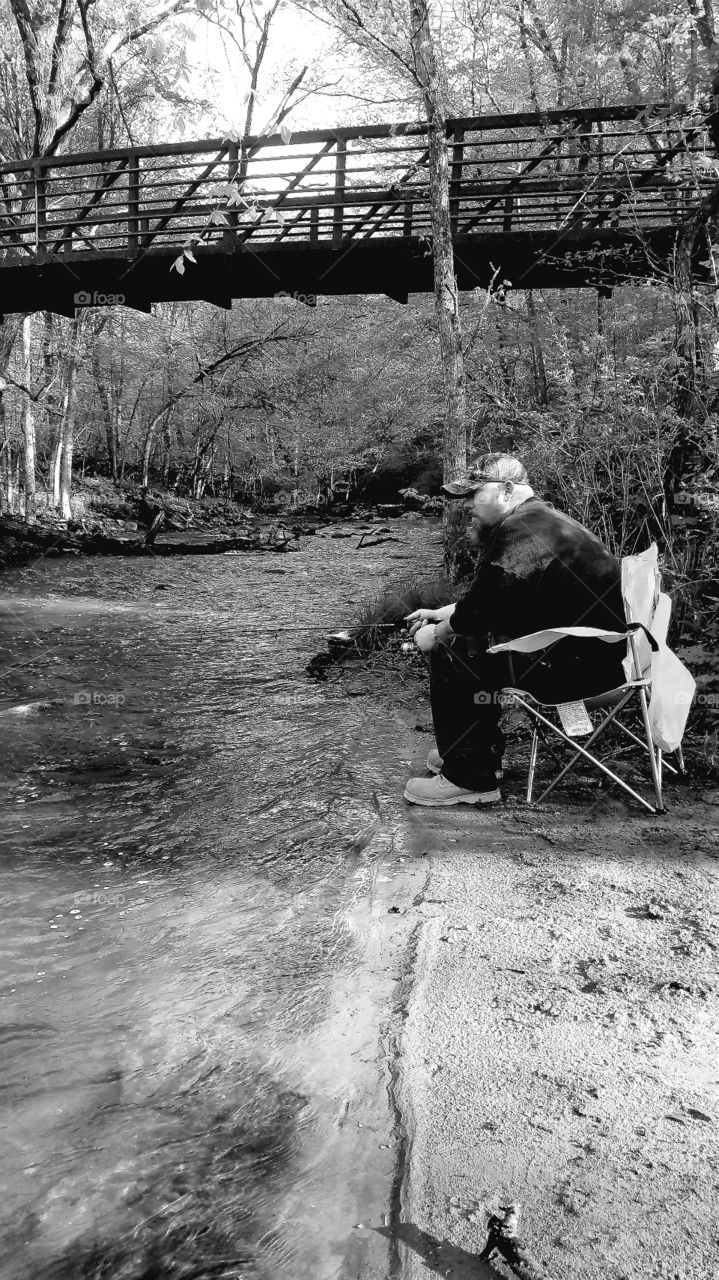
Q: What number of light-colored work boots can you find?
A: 2